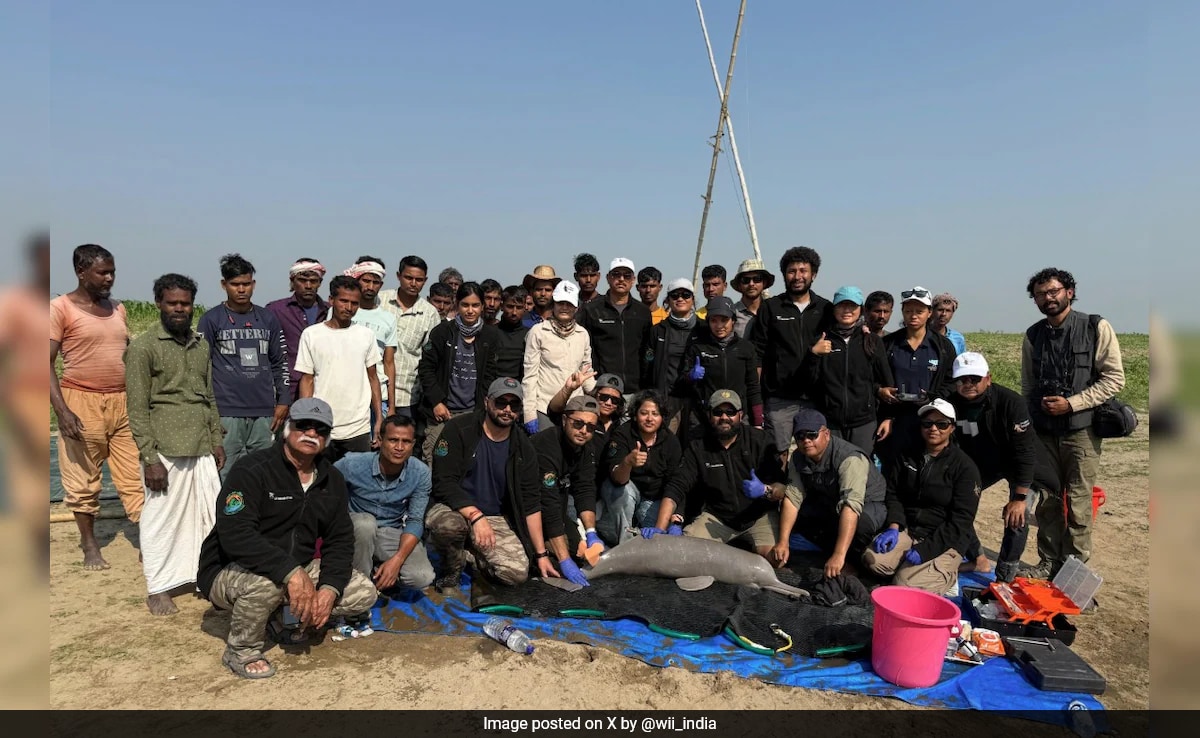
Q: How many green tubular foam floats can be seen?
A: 5